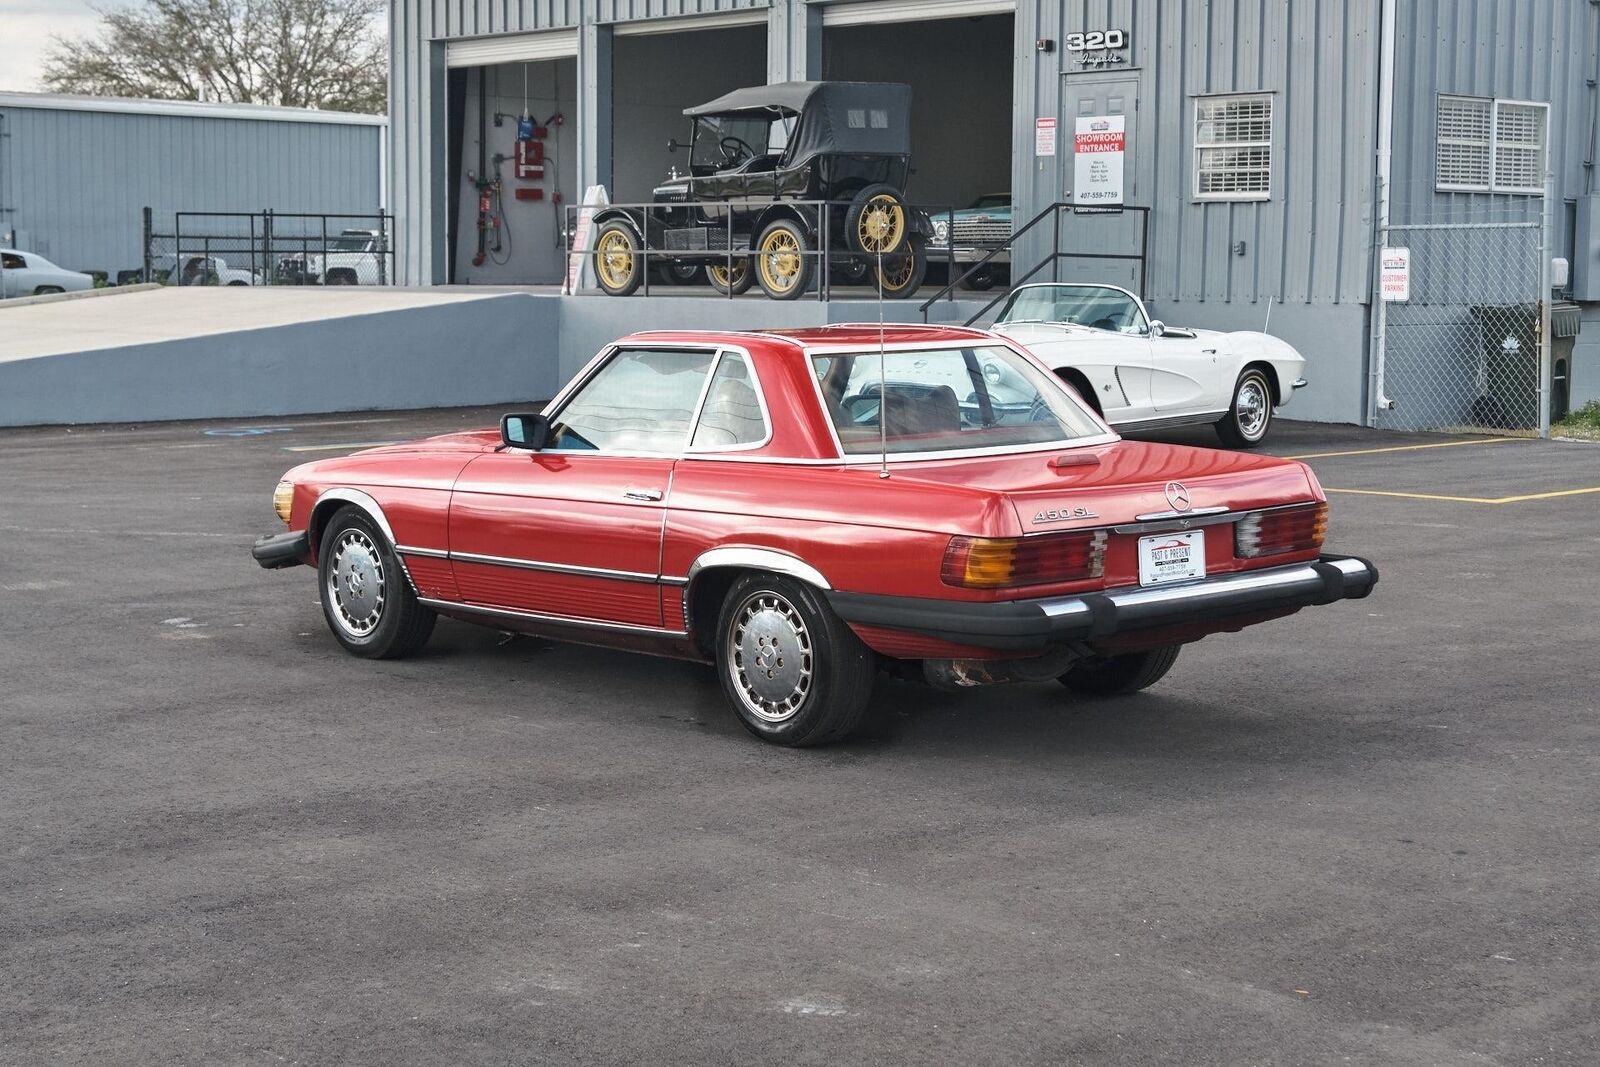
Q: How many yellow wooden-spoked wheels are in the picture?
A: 5